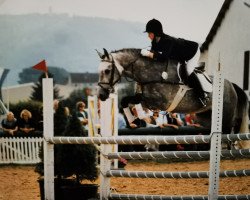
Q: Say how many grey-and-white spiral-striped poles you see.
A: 4